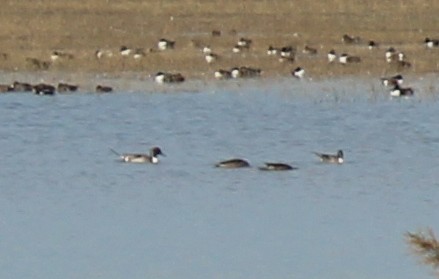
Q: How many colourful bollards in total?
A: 0